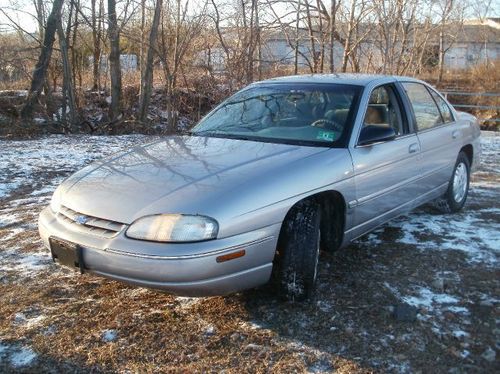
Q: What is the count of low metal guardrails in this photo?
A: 1